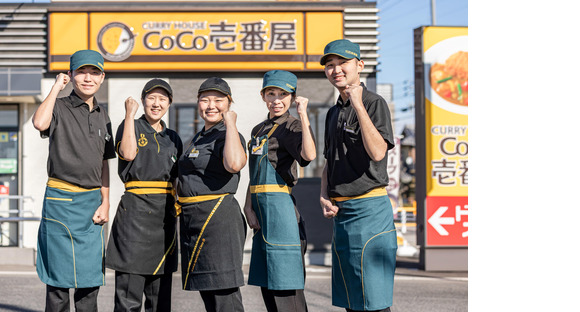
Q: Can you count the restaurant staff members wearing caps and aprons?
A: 5